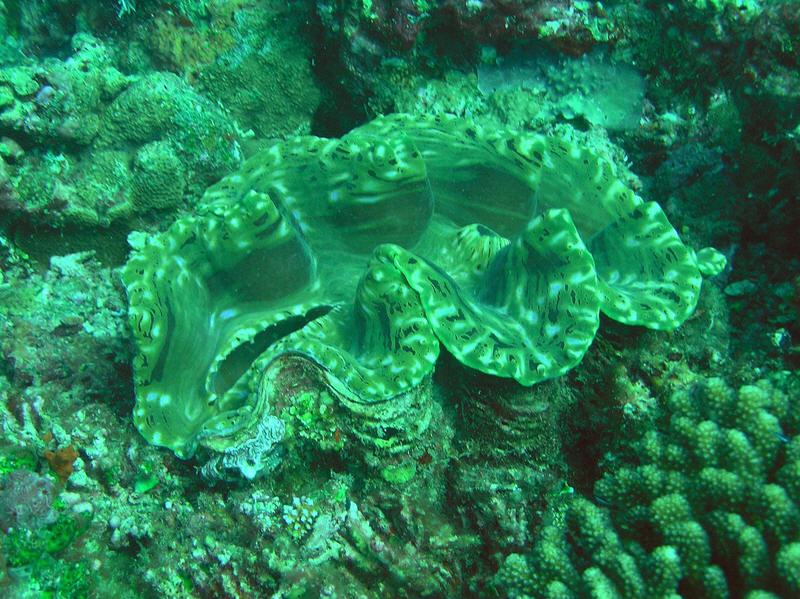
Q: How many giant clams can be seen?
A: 1